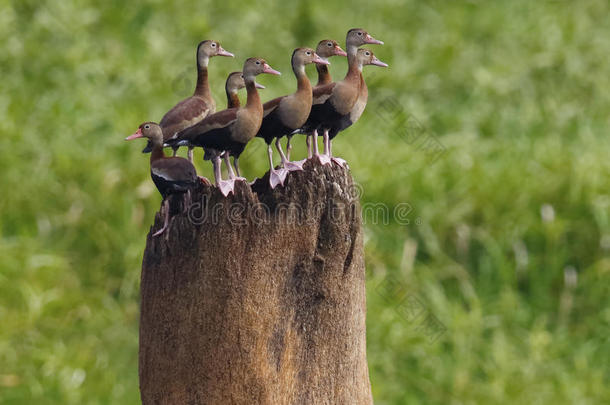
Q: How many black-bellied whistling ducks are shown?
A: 8